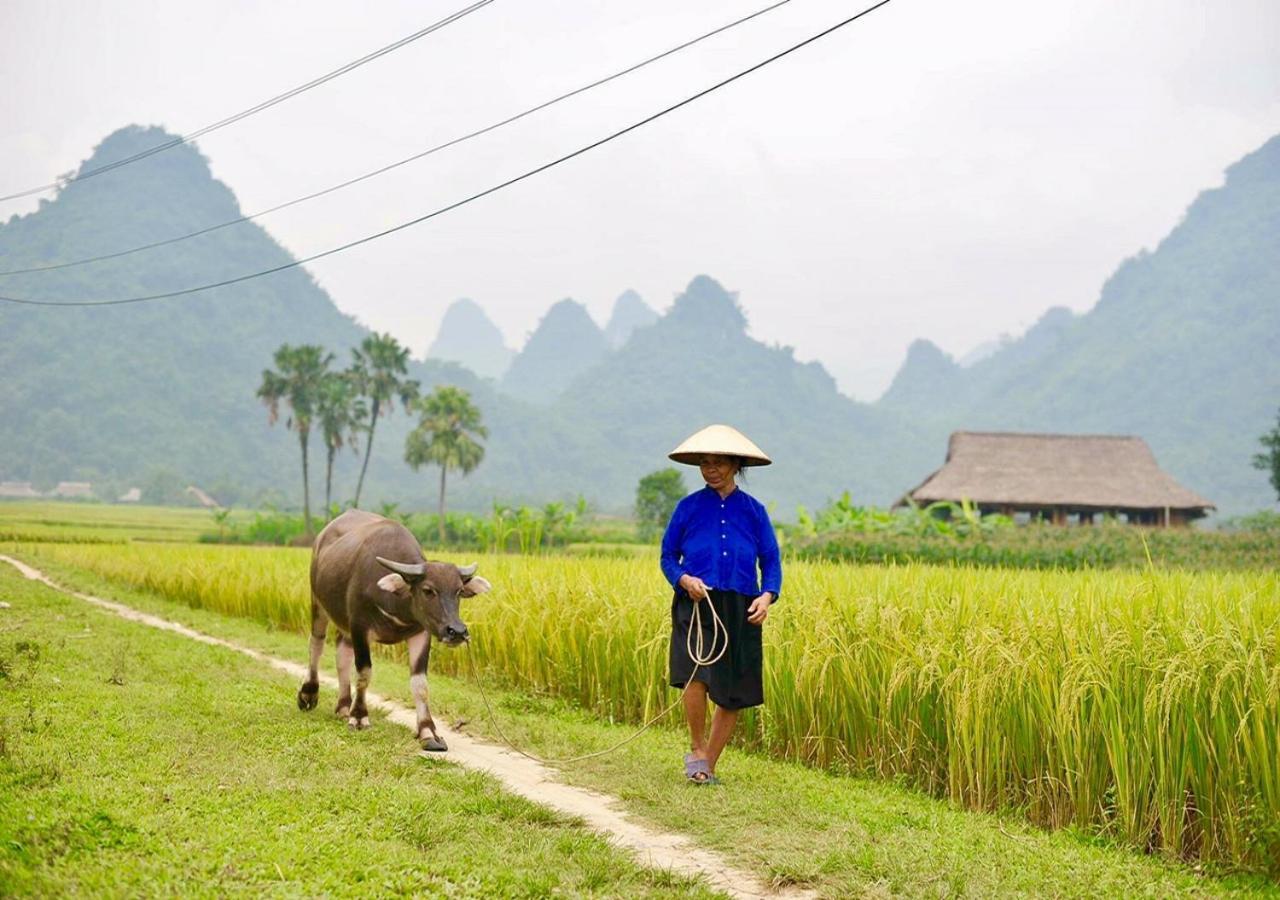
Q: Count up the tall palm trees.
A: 4